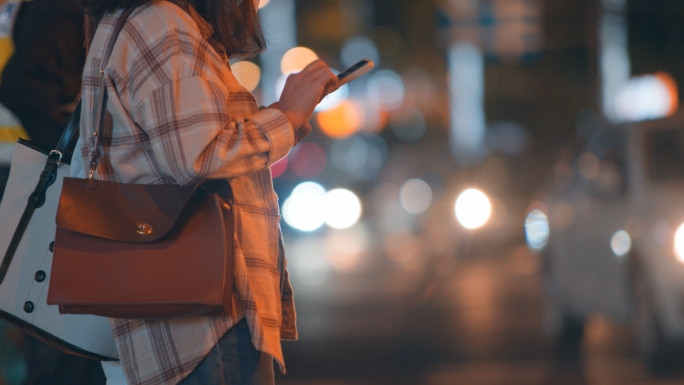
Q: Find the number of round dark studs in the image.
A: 3